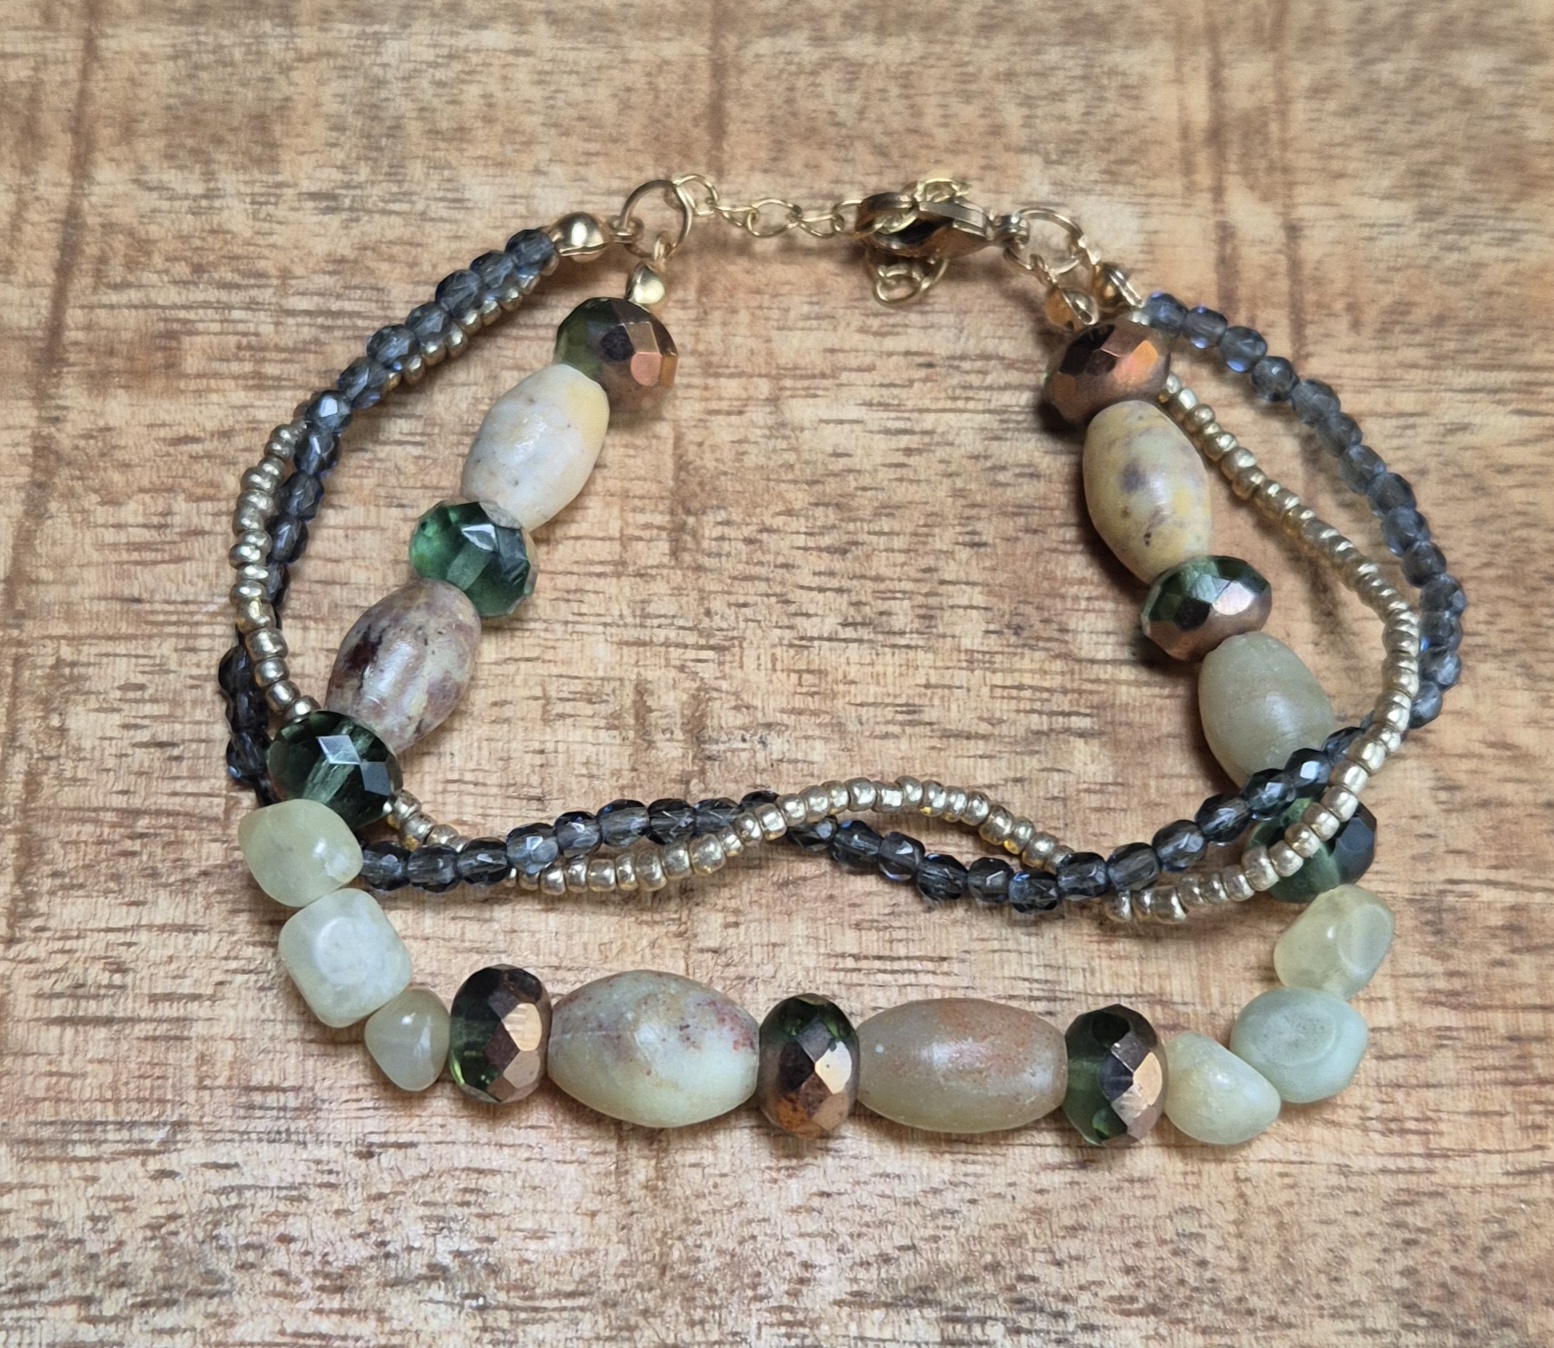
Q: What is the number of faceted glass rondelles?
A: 9